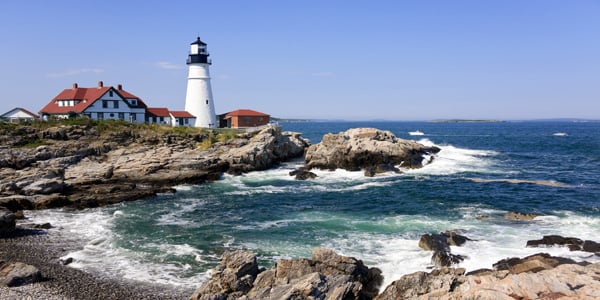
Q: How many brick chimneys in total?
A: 3